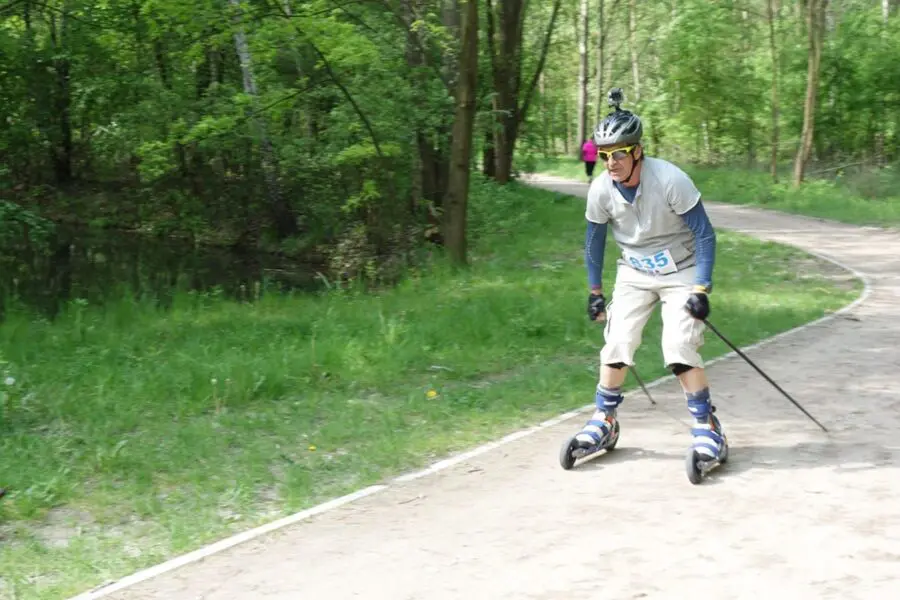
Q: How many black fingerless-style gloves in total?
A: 2